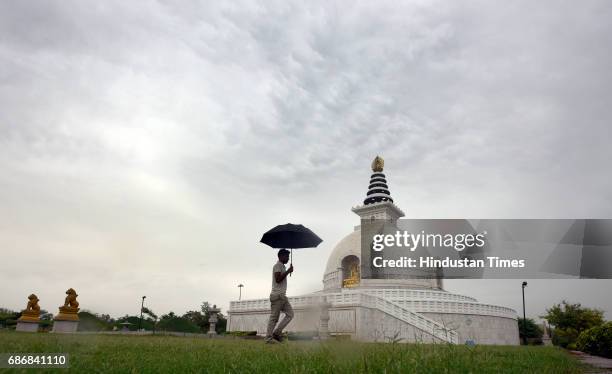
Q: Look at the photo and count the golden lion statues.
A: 2